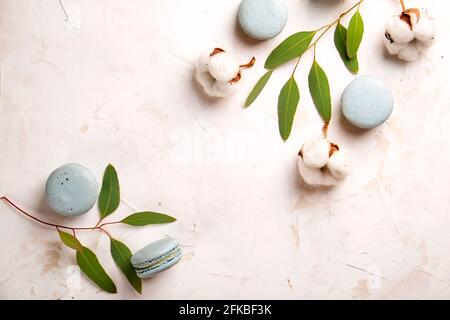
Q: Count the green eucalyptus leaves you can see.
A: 11